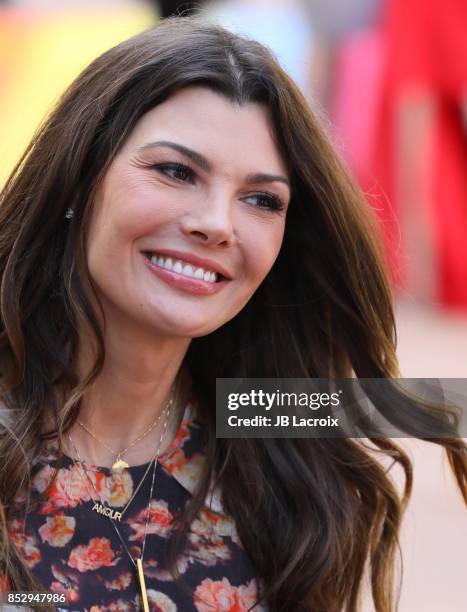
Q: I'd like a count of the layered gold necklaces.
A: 3